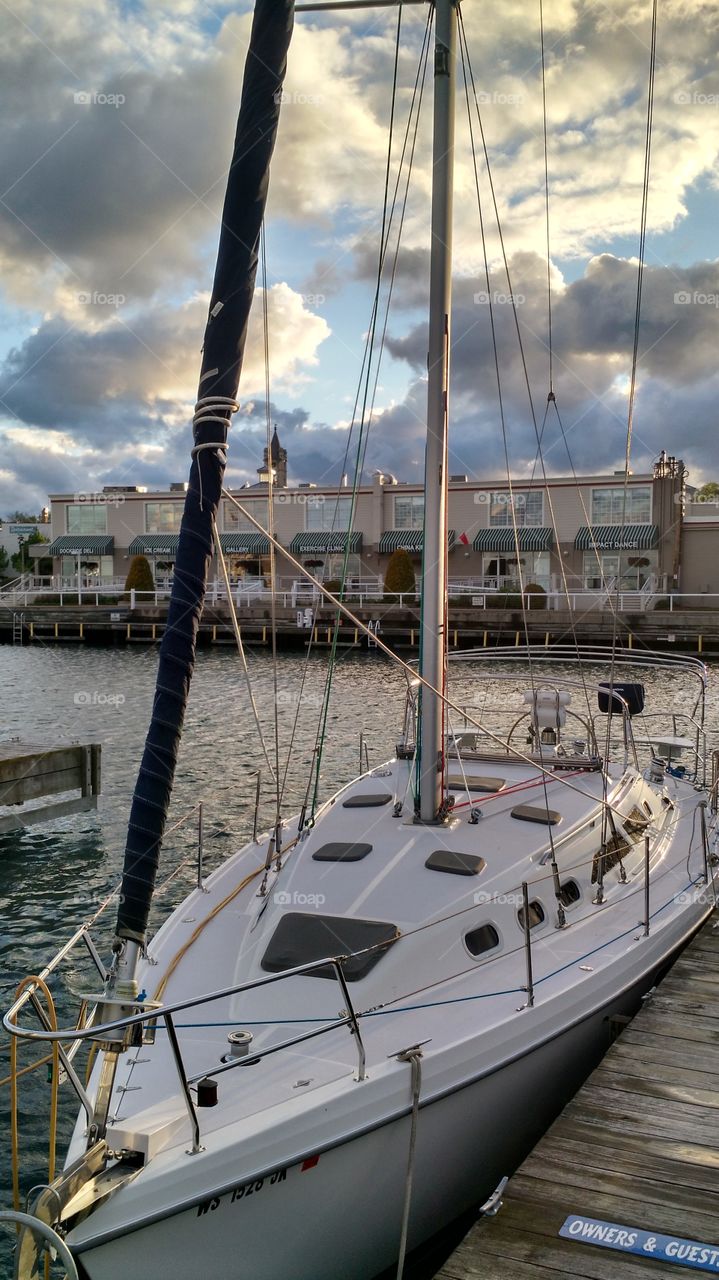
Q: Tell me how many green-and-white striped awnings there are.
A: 7